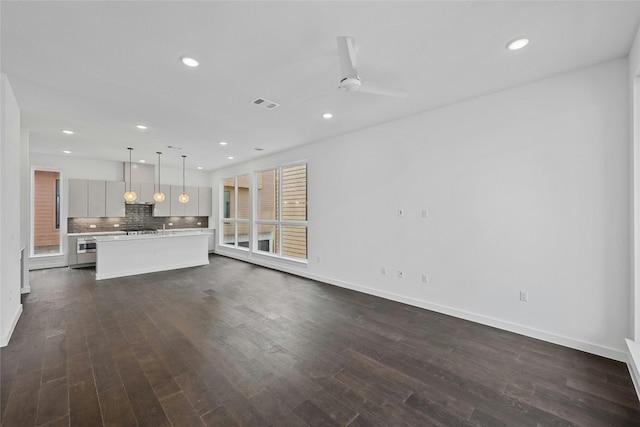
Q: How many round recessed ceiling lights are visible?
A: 10